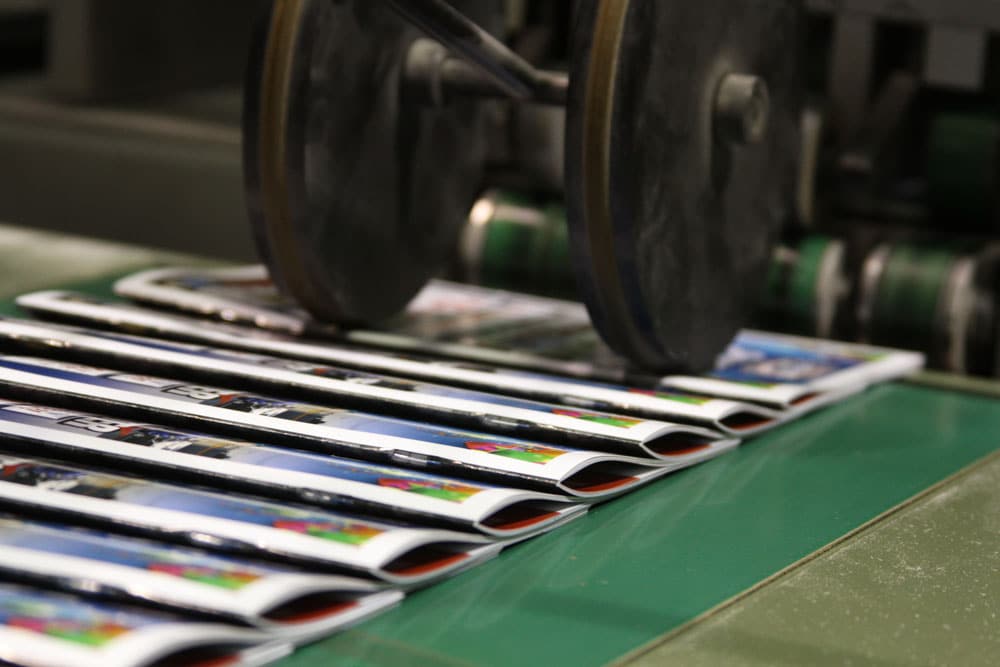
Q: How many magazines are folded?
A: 8